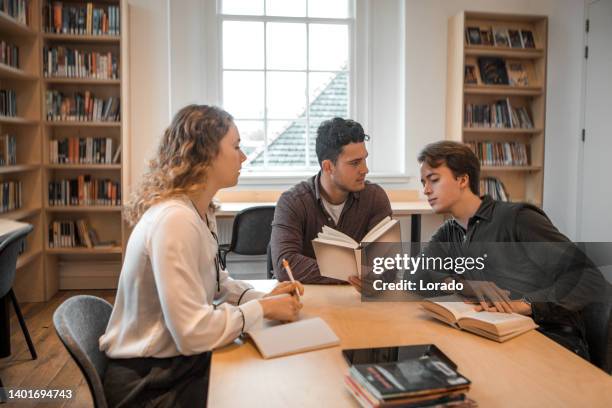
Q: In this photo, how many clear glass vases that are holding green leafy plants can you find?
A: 0